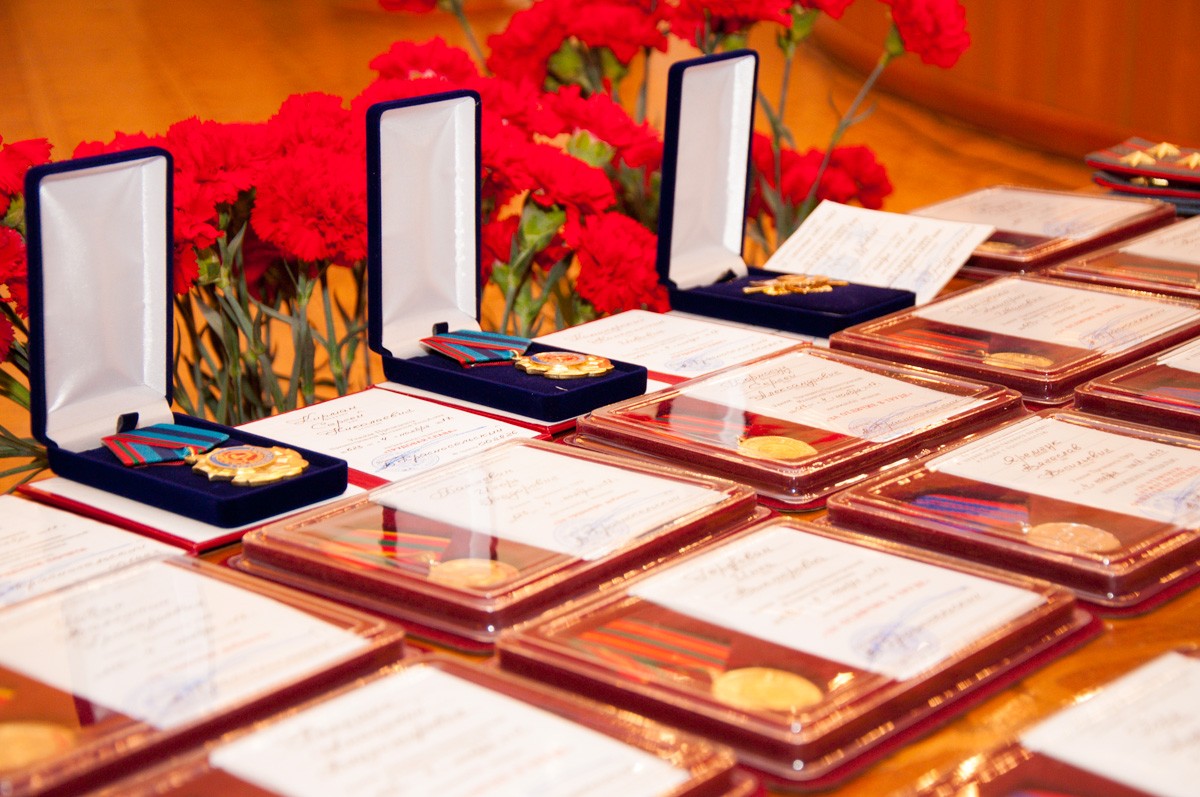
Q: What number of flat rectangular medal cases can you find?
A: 11